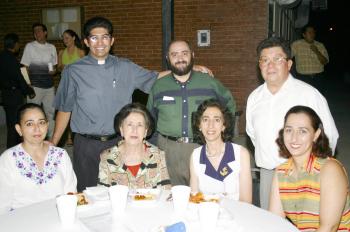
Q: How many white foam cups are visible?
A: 4